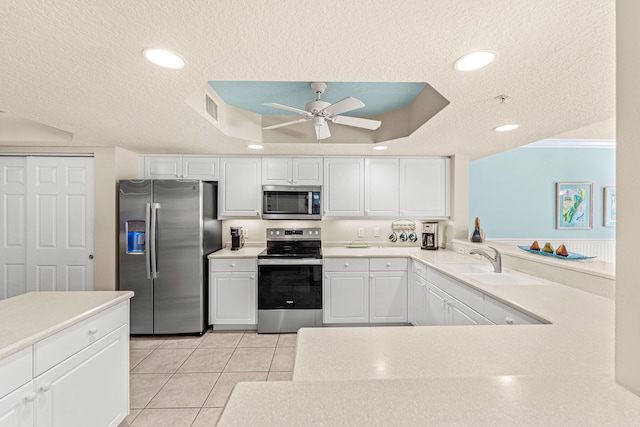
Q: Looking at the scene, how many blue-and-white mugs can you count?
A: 3